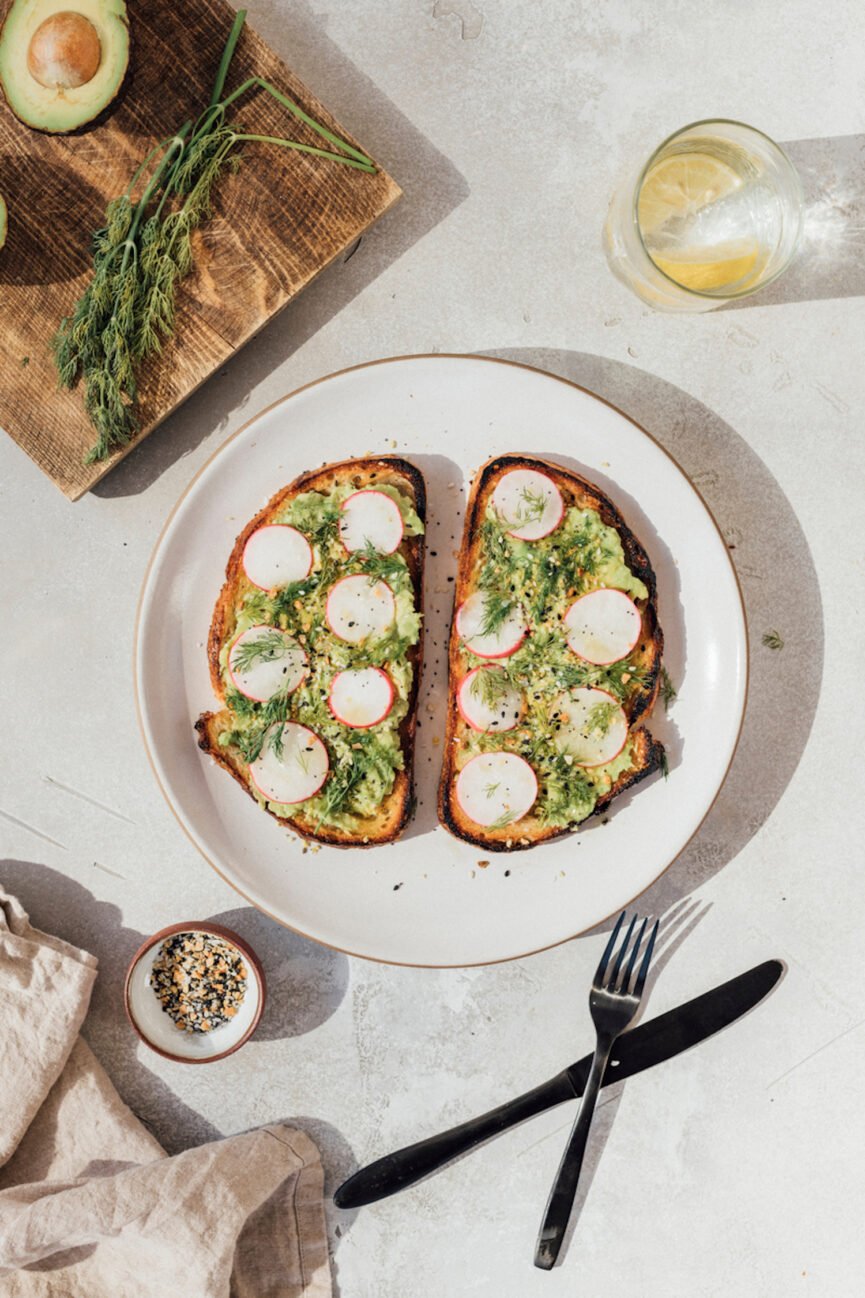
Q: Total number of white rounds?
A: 12